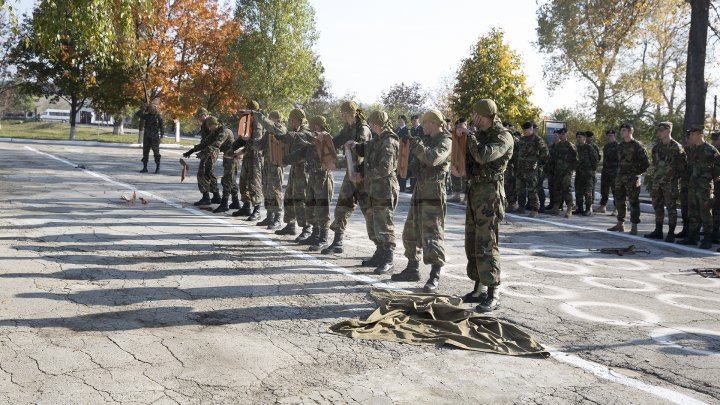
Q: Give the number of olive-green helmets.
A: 10